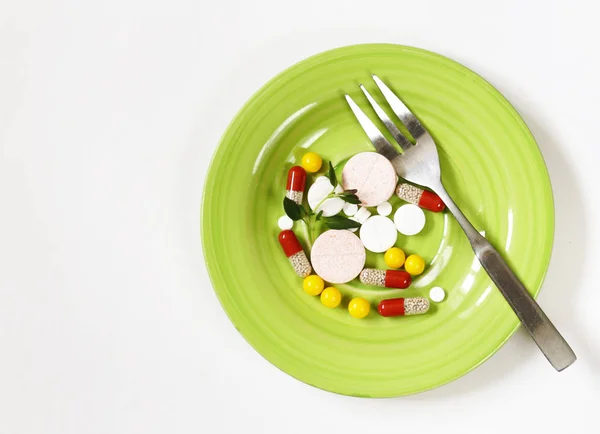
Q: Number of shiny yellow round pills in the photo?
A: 6